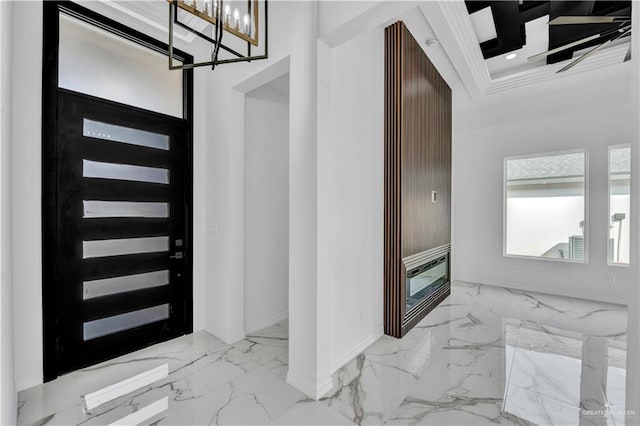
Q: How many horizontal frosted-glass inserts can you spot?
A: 6